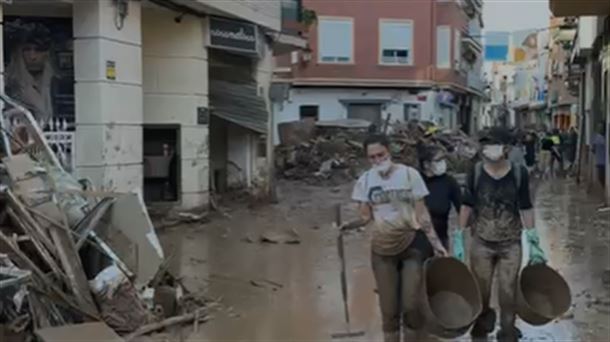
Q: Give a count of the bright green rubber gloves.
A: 2